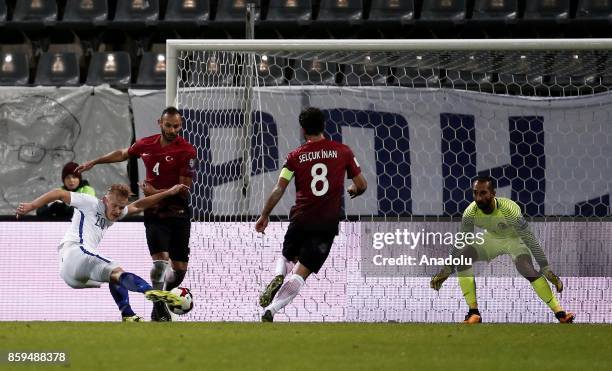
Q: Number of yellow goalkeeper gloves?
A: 2